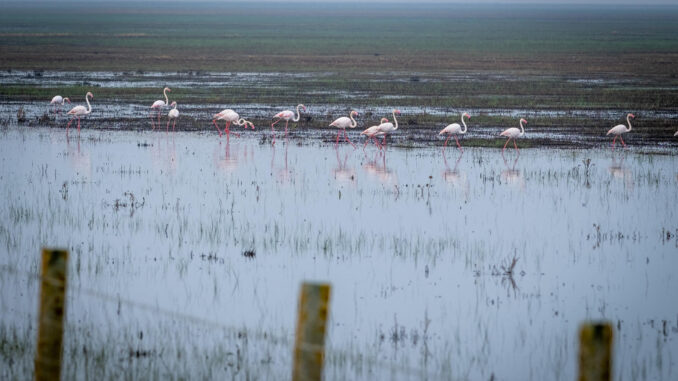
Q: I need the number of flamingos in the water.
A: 13